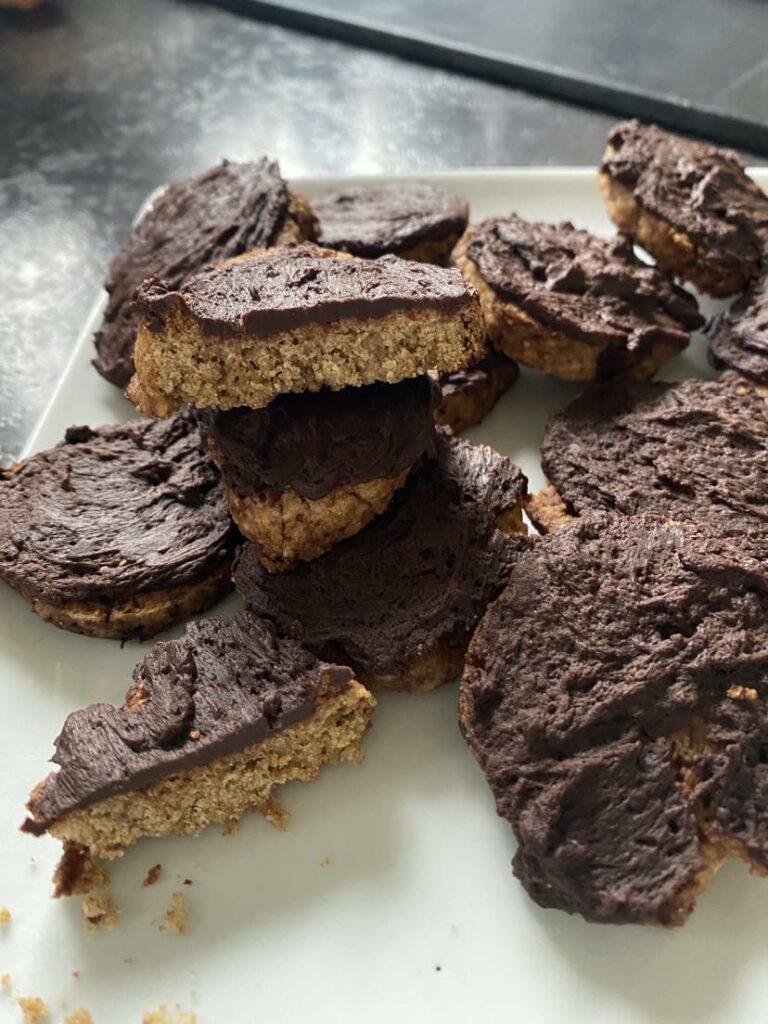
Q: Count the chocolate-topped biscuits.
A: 13